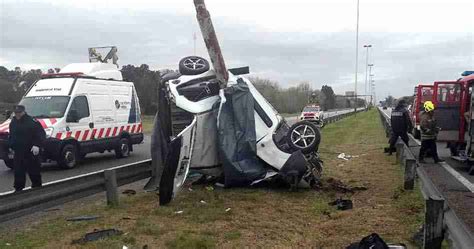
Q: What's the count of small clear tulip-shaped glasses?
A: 0